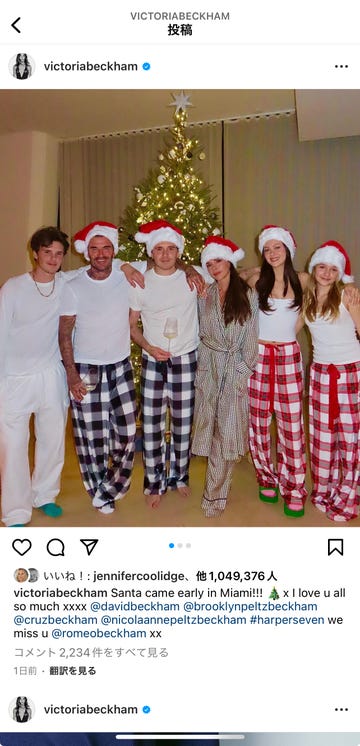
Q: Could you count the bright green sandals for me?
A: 2